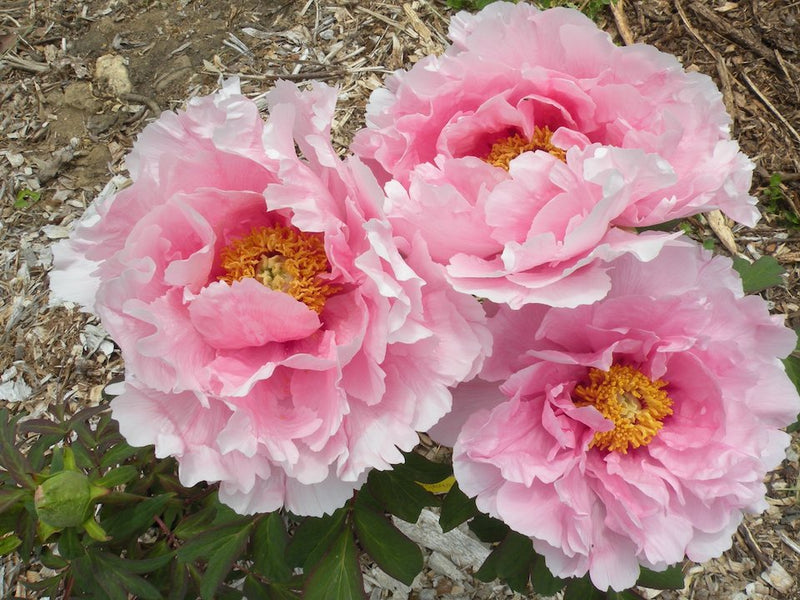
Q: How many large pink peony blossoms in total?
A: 3